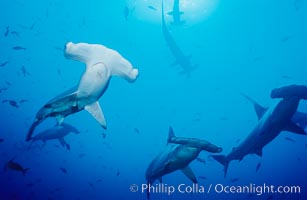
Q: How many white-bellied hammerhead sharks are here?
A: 1